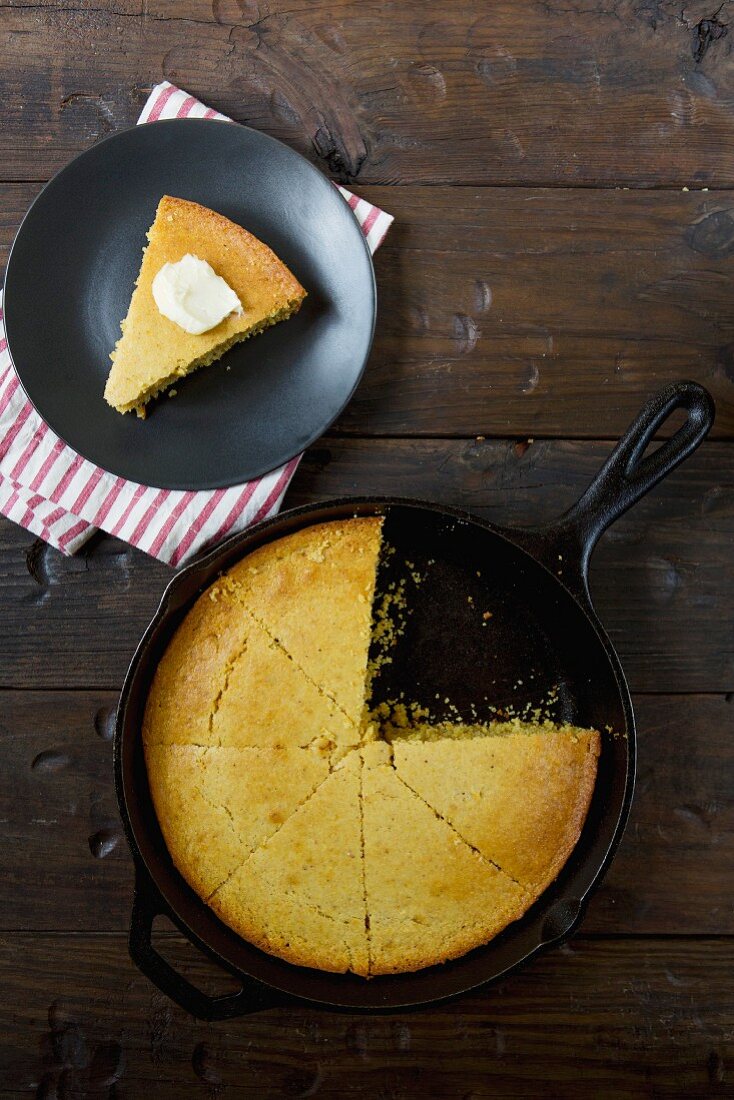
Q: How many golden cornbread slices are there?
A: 7